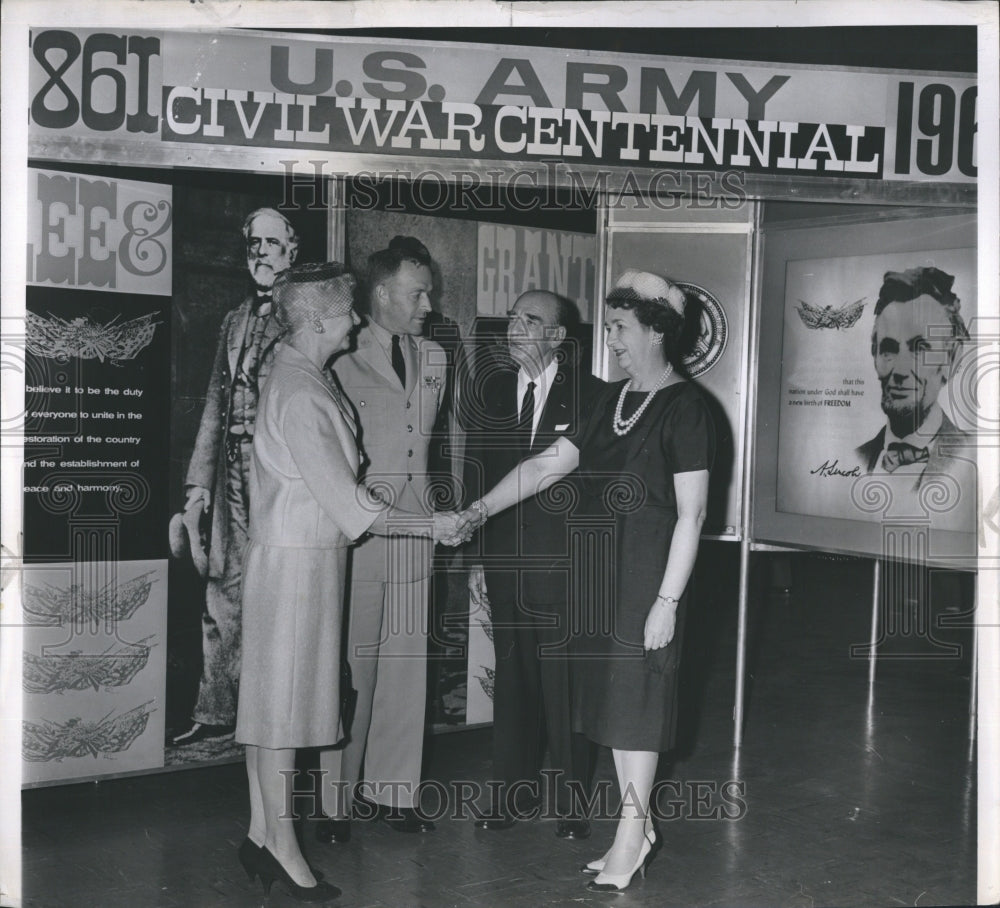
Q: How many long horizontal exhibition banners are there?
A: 1